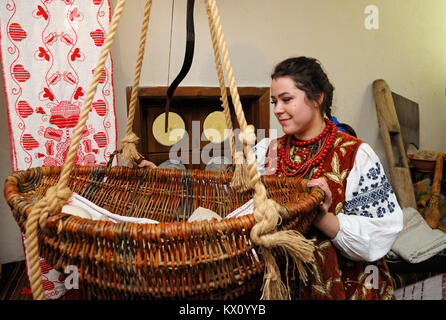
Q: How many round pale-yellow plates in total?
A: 2